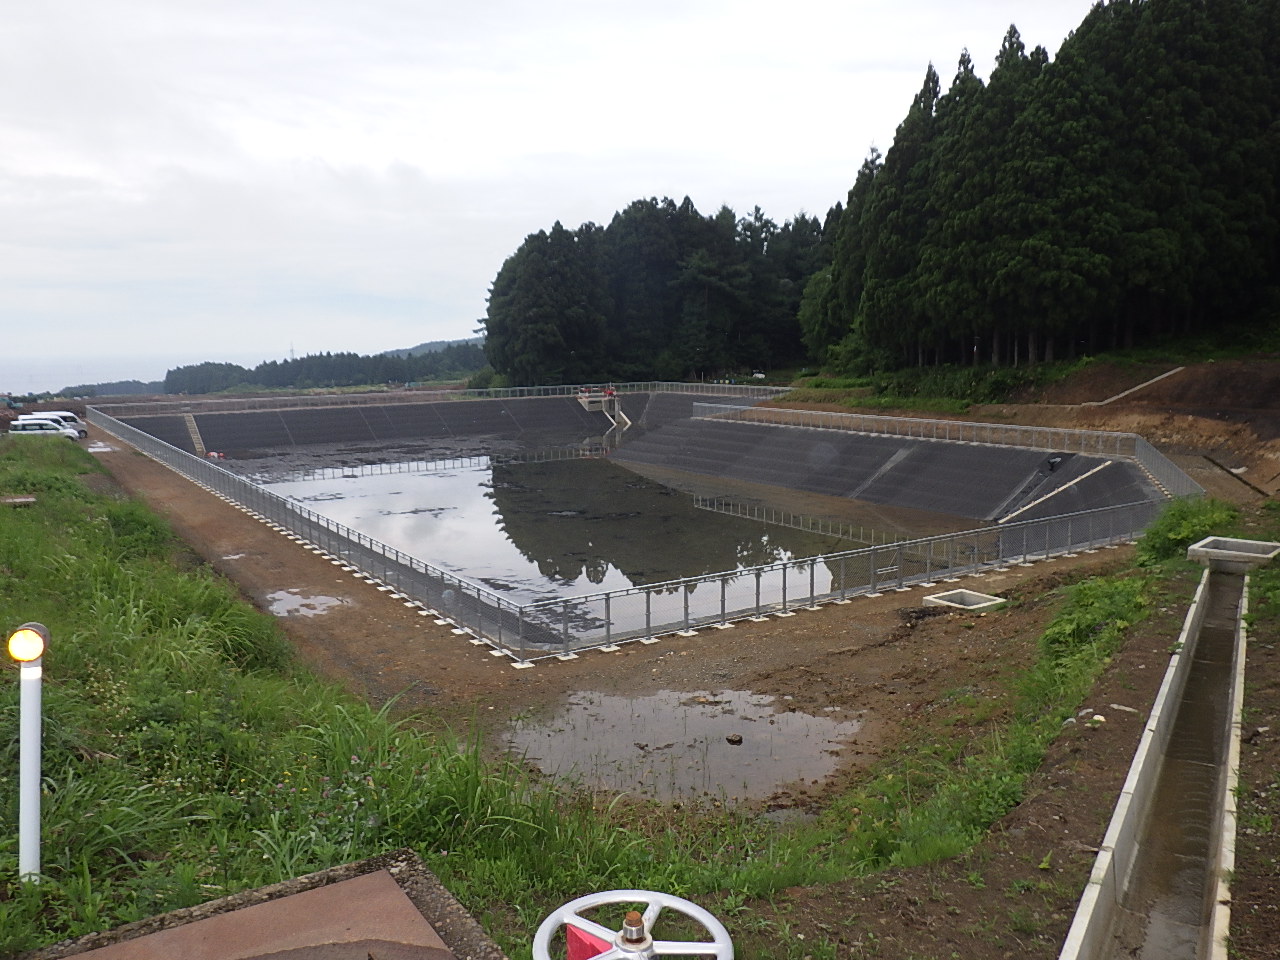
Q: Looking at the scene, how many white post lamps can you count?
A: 1